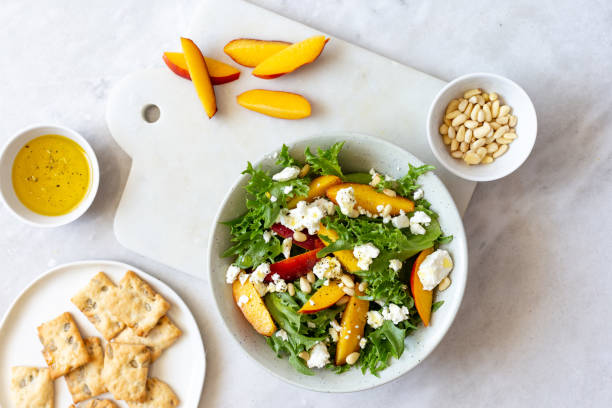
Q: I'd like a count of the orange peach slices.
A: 12